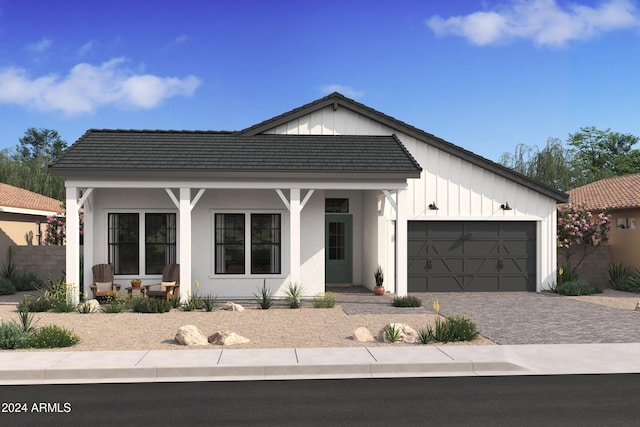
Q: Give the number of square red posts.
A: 0